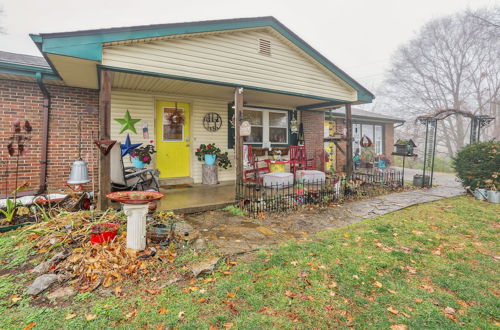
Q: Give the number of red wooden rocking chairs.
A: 2